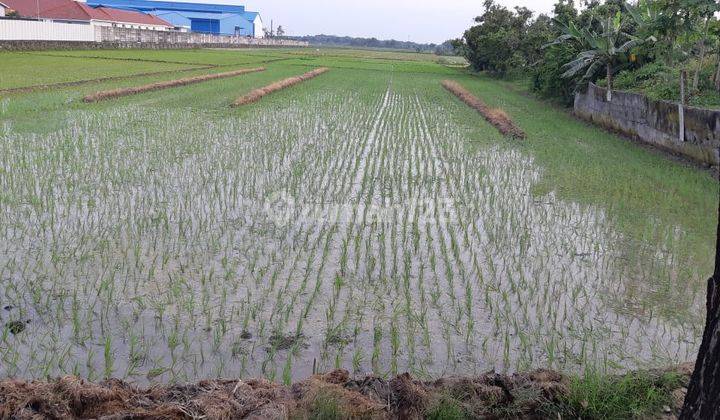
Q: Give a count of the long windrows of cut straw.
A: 3